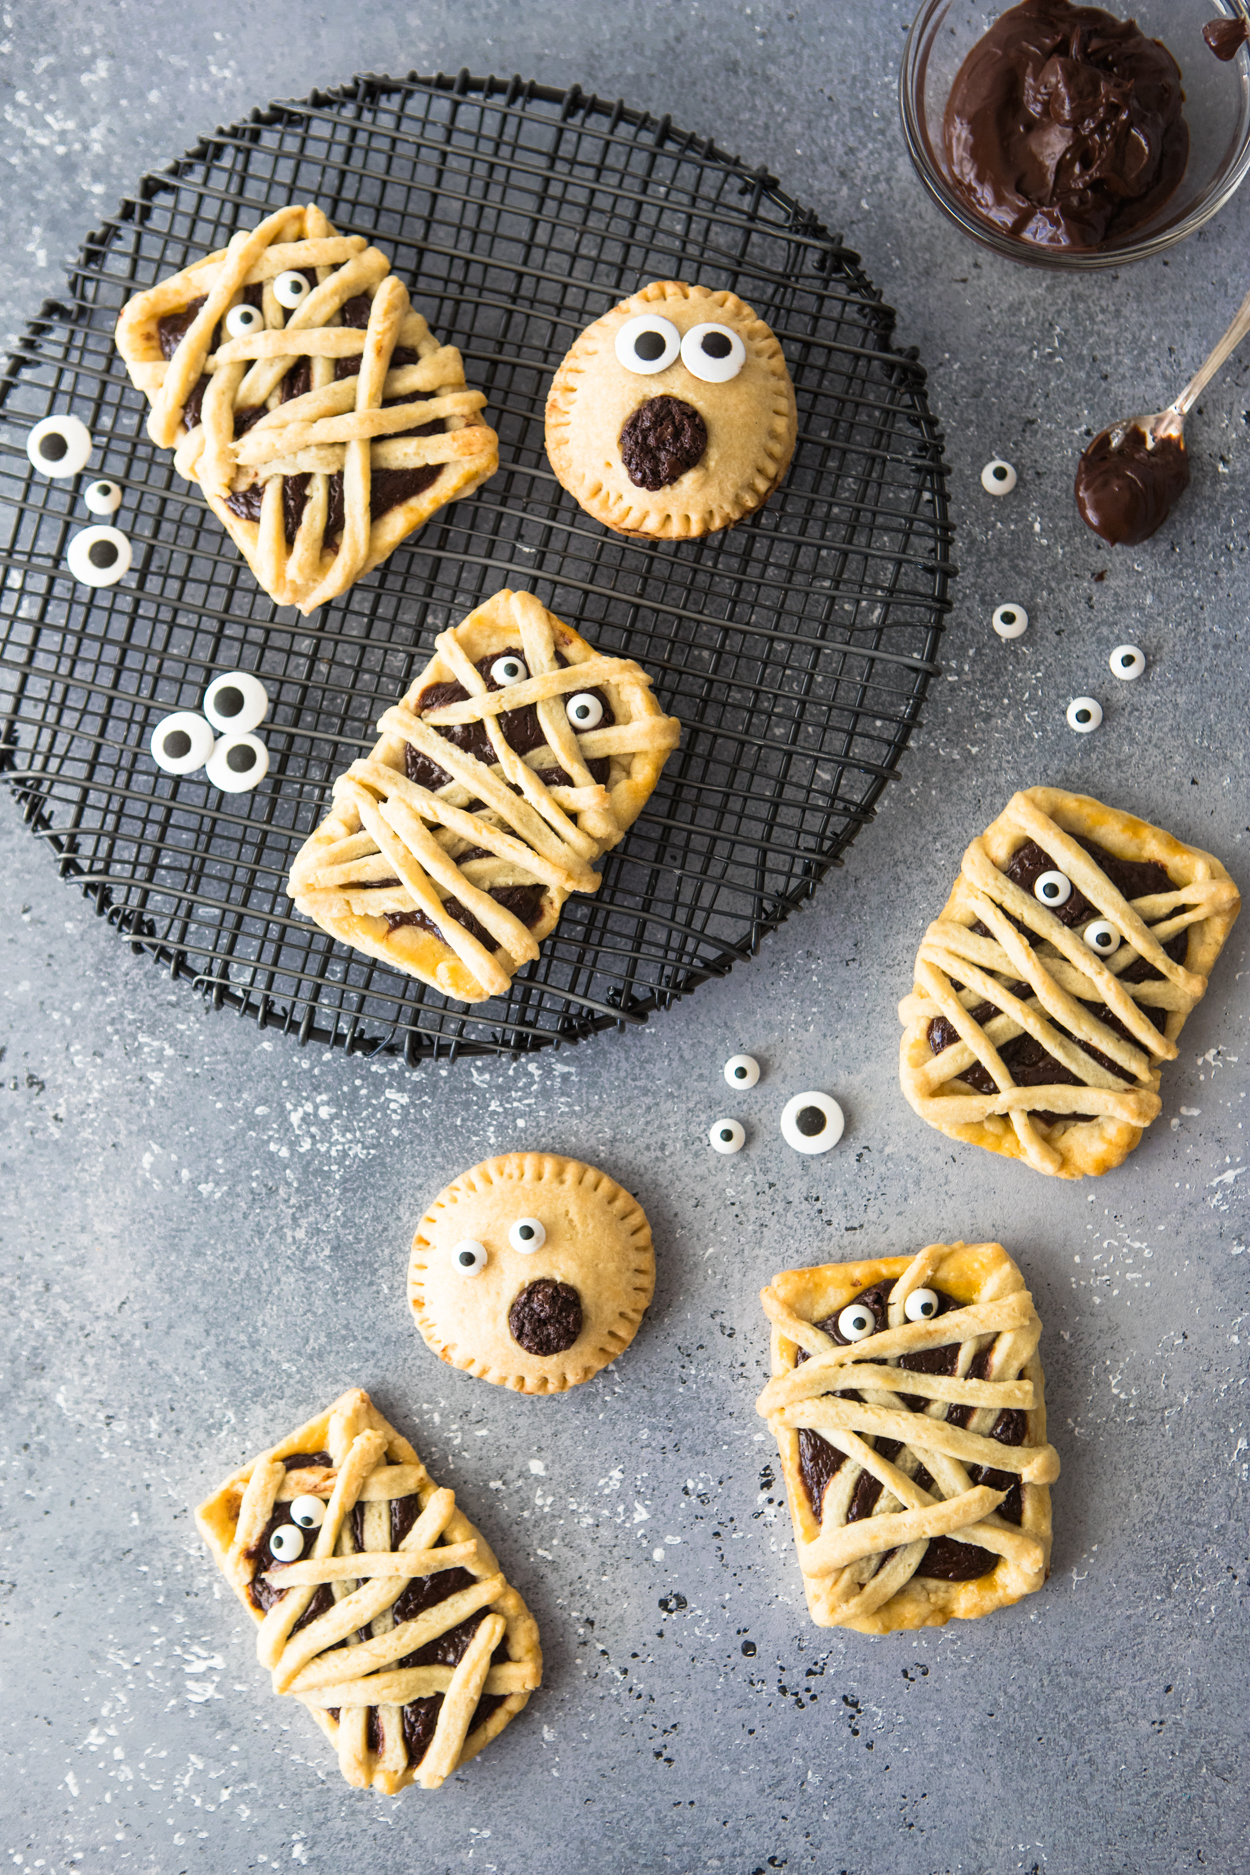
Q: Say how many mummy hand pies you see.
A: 5